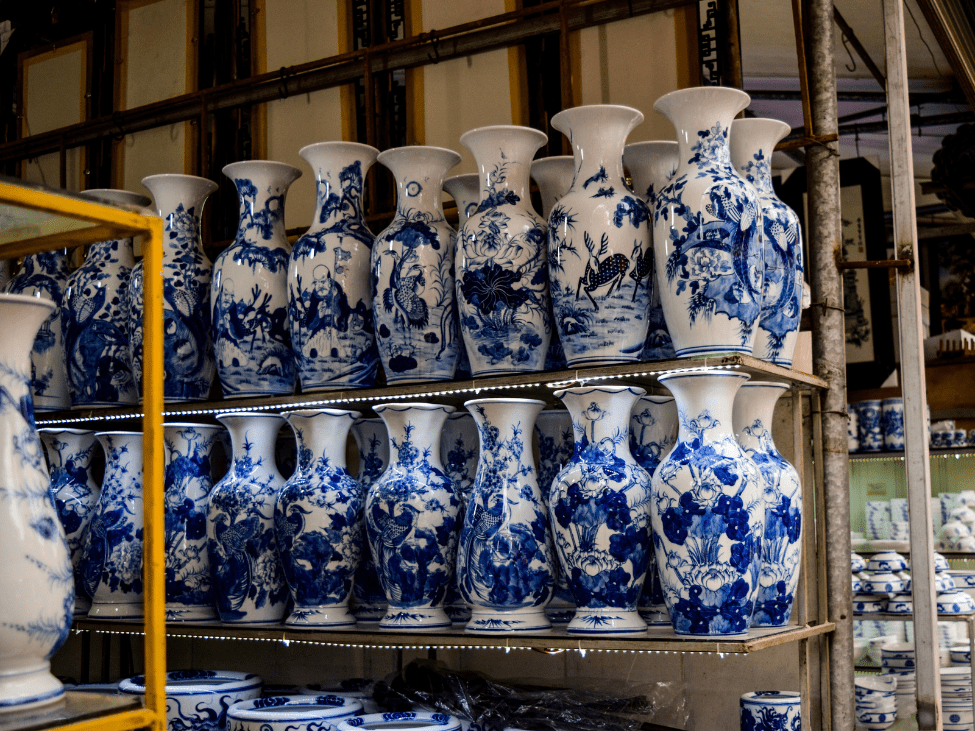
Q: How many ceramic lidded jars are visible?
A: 0